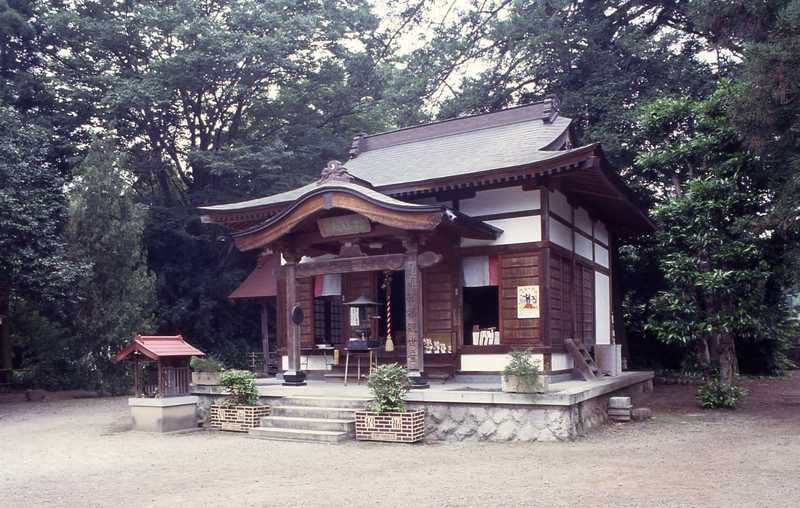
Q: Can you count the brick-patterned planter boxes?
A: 2